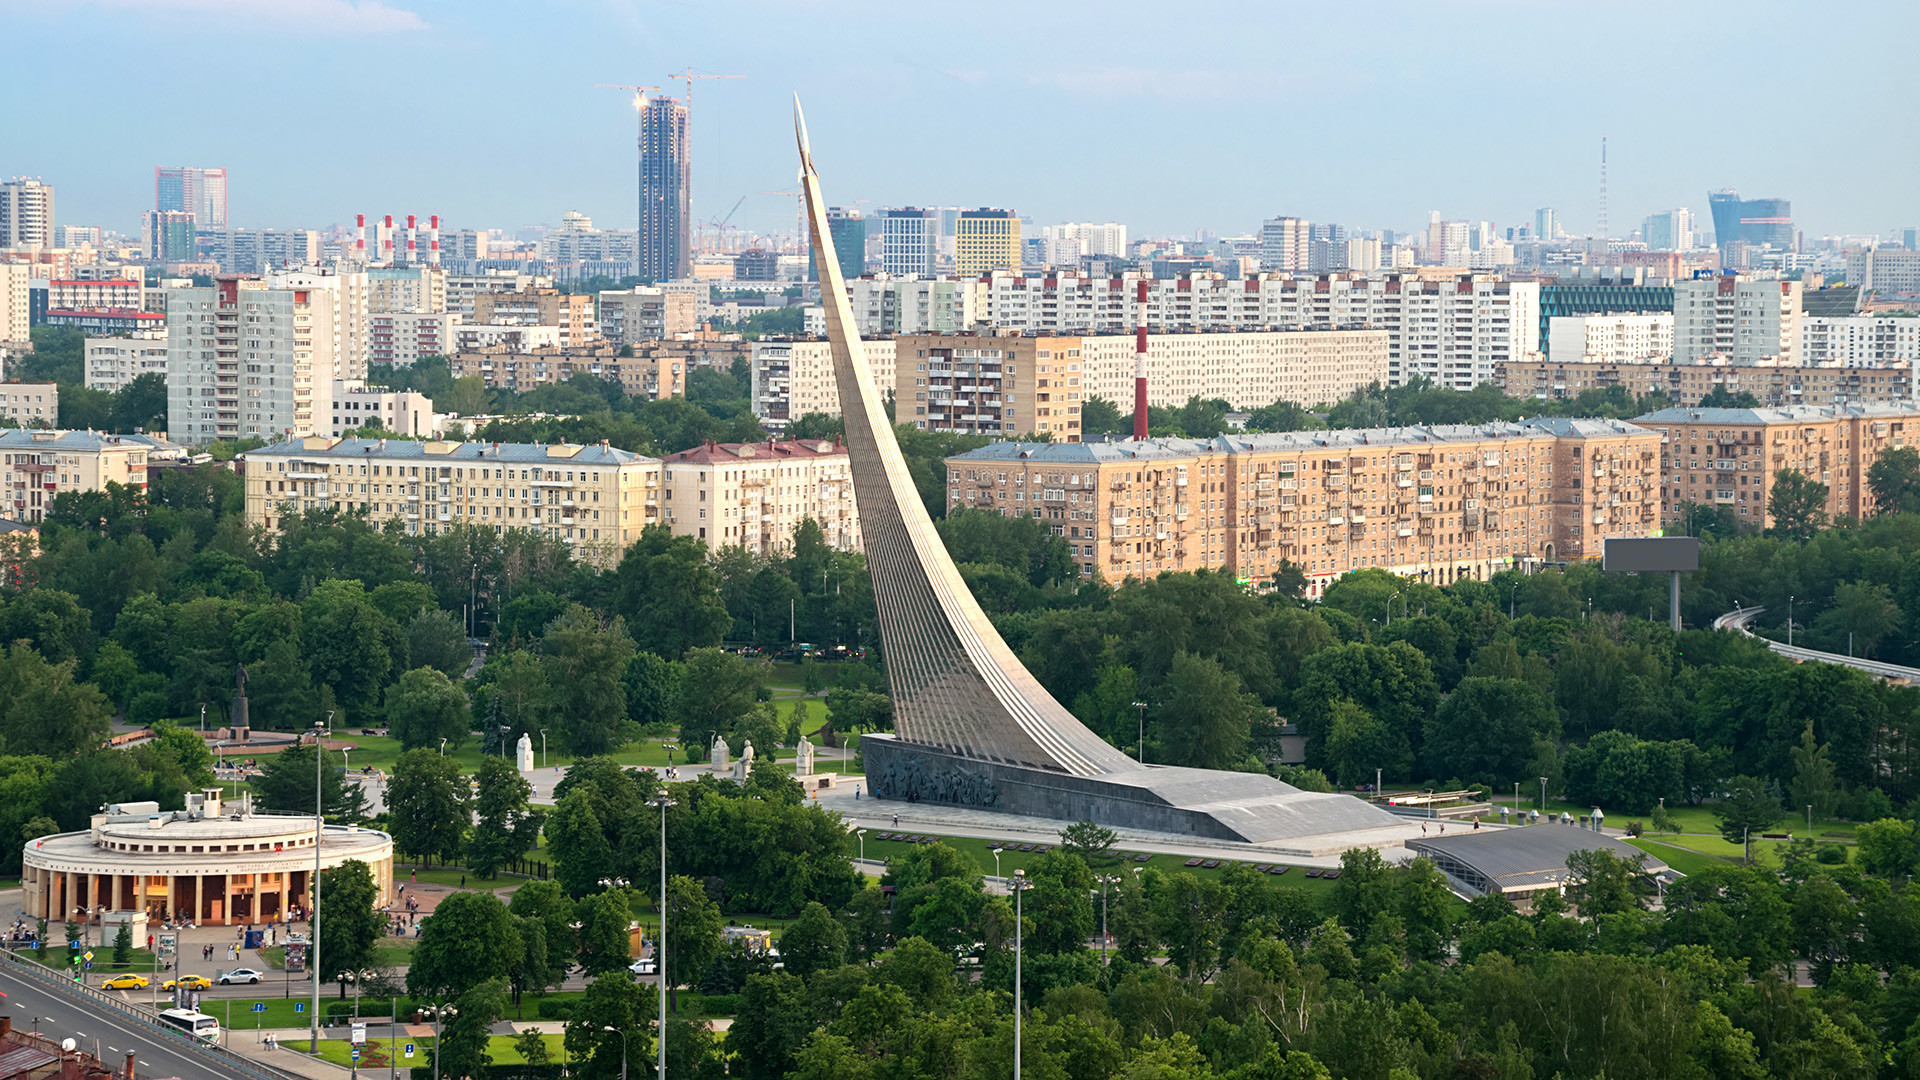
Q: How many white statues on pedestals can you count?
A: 4